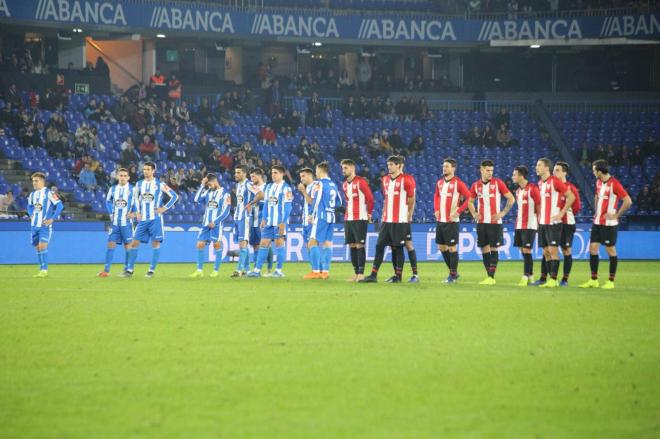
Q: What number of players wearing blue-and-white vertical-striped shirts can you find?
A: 9